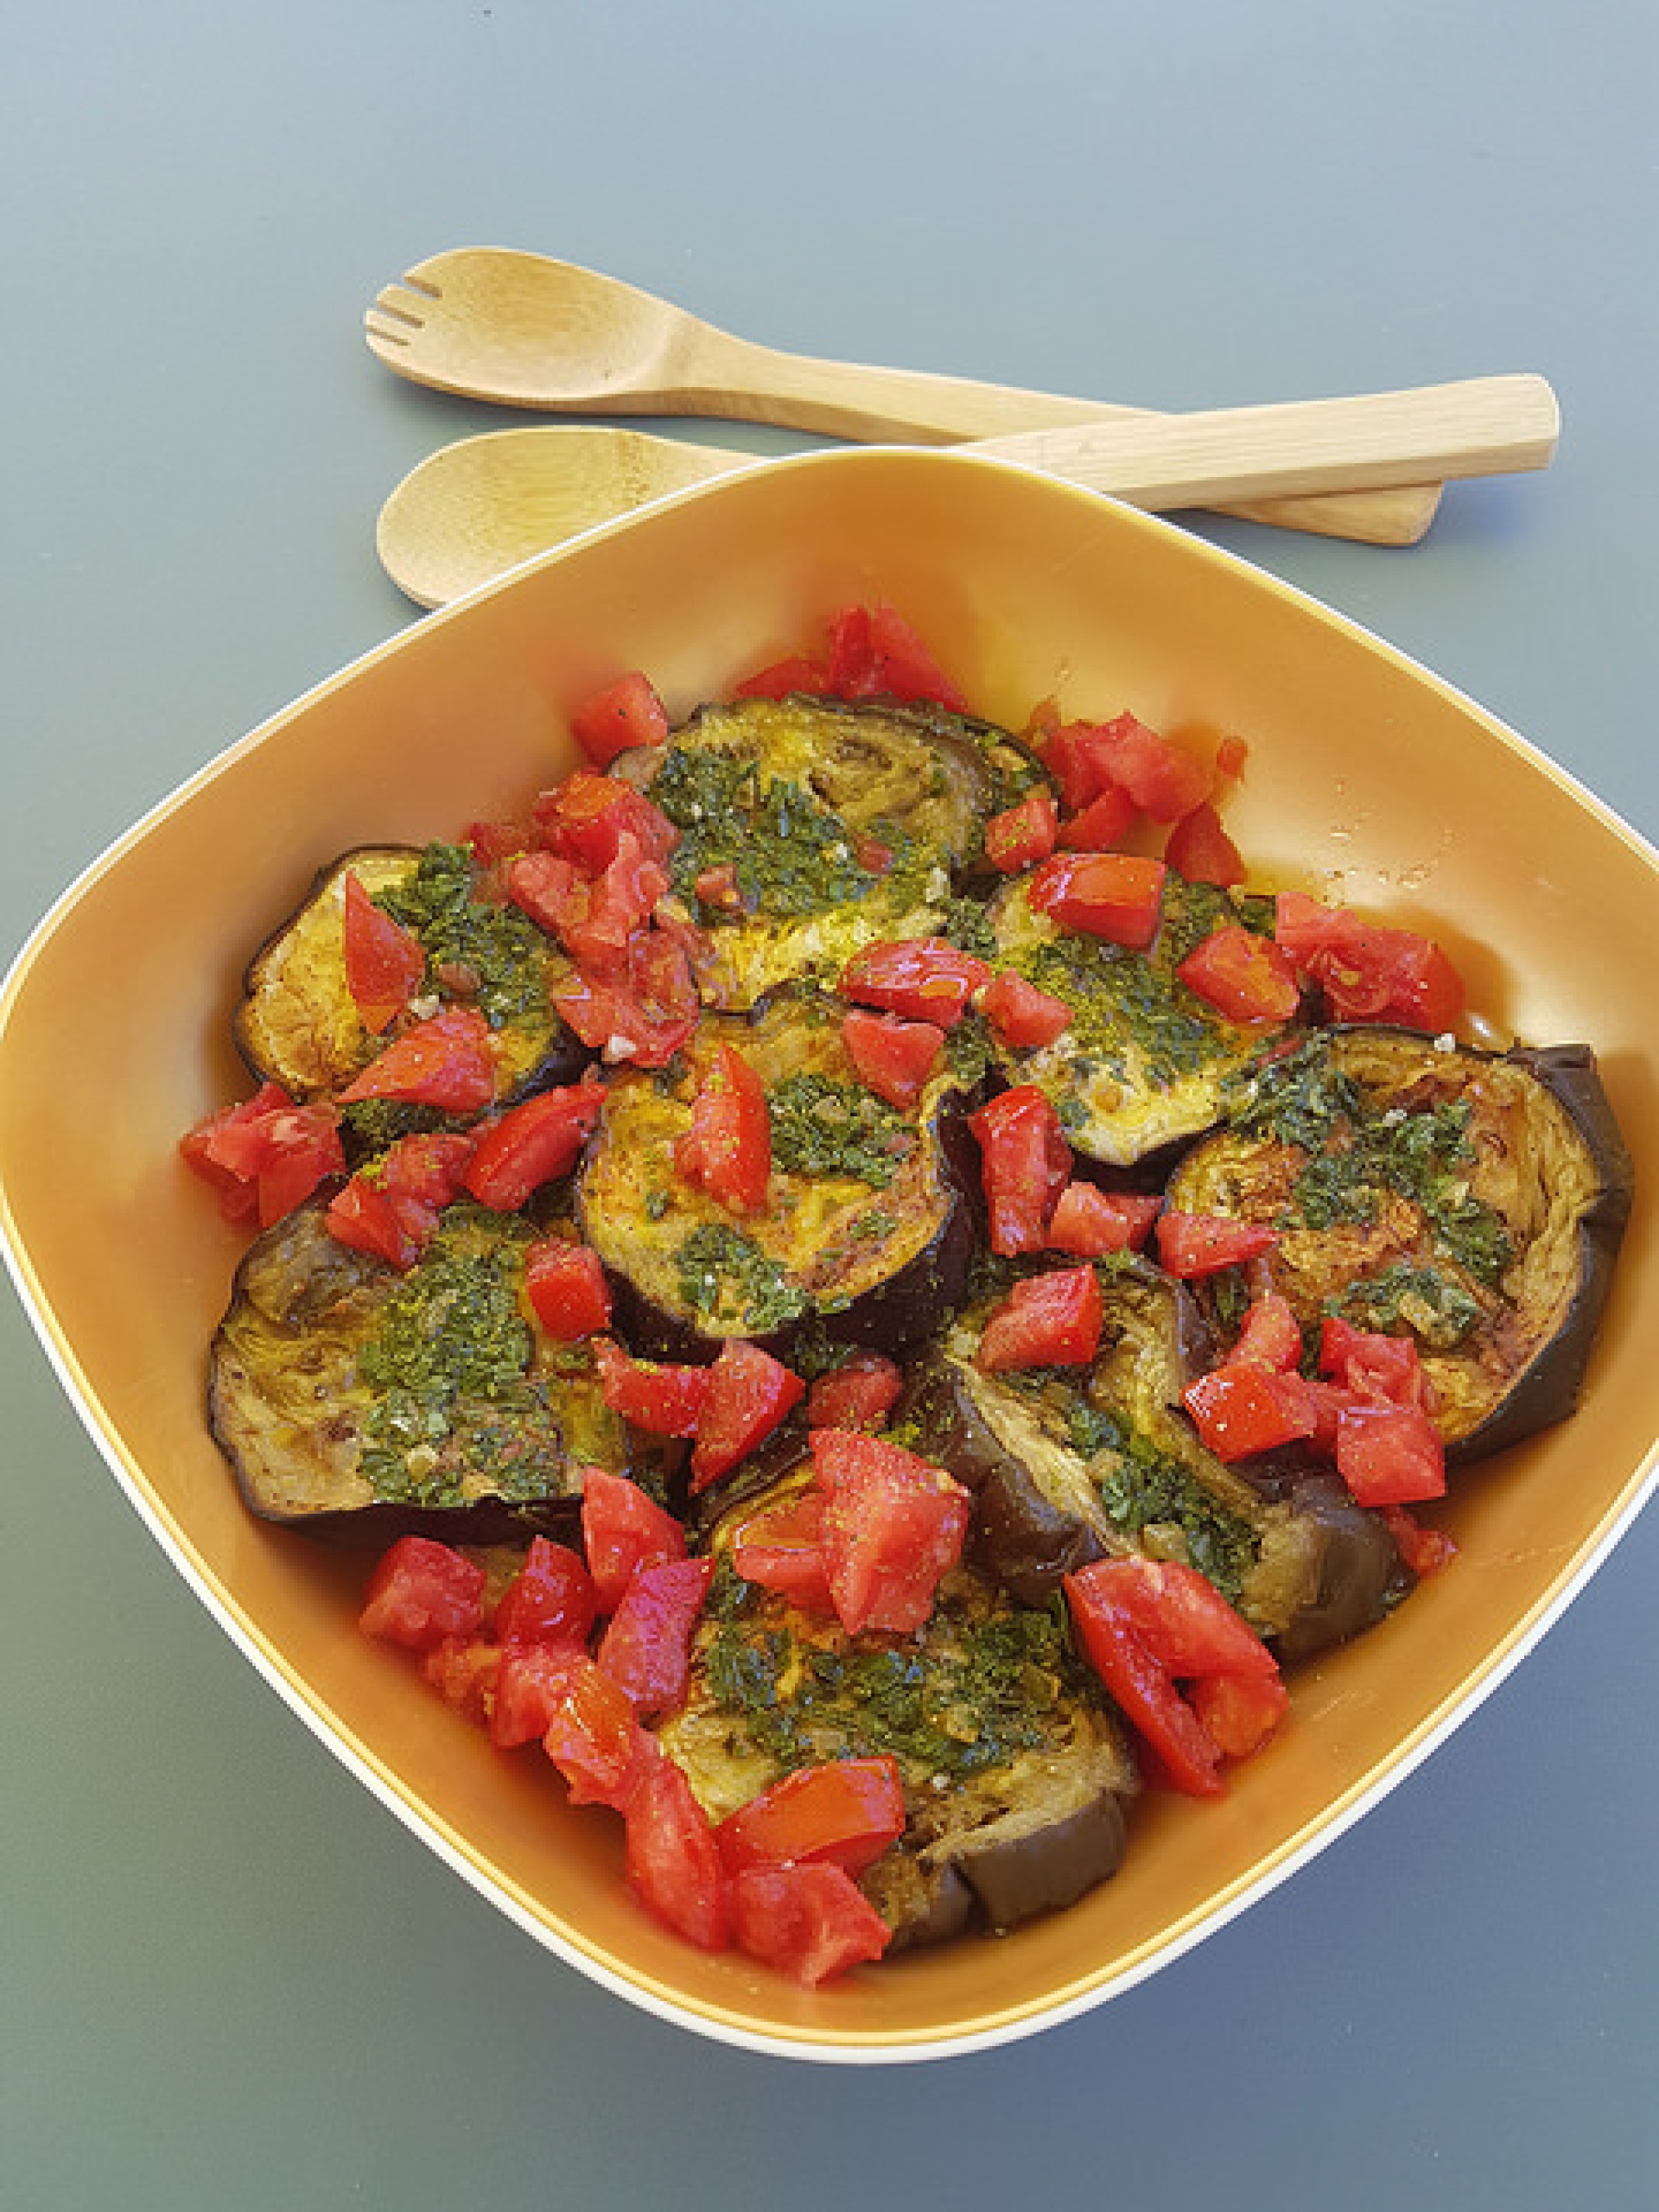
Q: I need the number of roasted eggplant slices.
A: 8